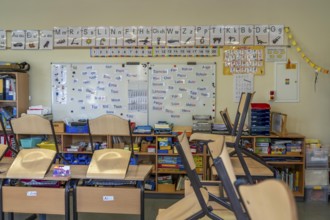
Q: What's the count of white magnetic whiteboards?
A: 2